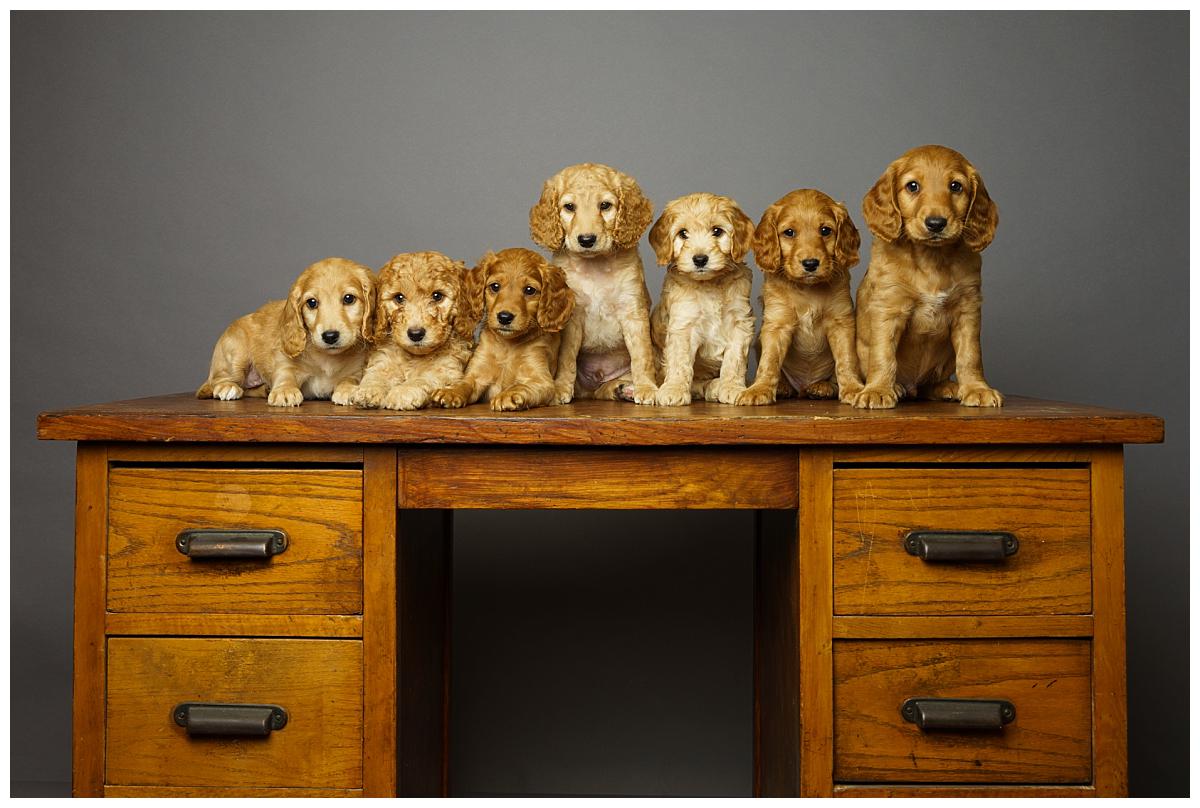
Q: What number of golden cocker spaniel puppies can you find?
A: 7